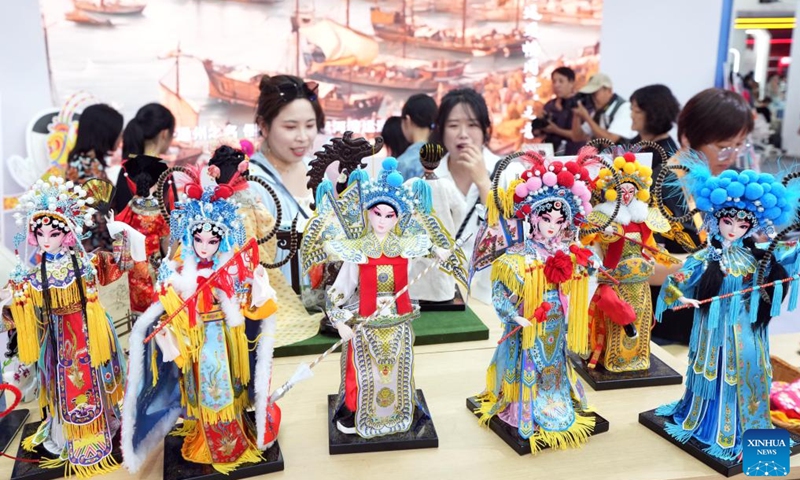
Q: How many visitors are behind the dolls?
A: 10